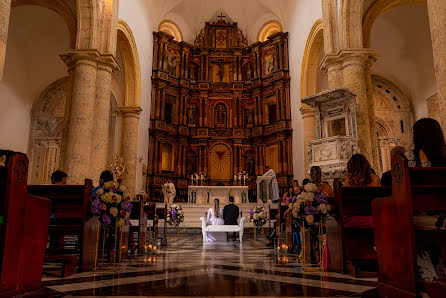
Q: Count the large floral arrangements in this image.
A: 4